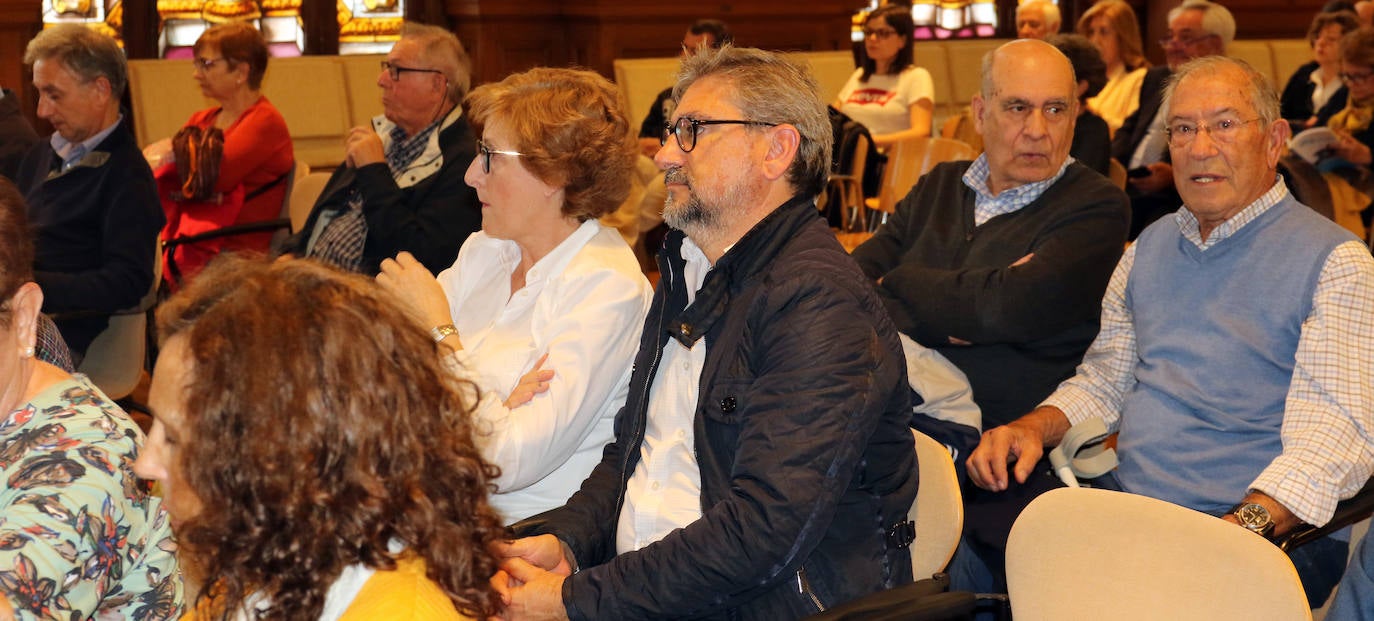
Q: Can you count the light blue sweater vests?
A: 1